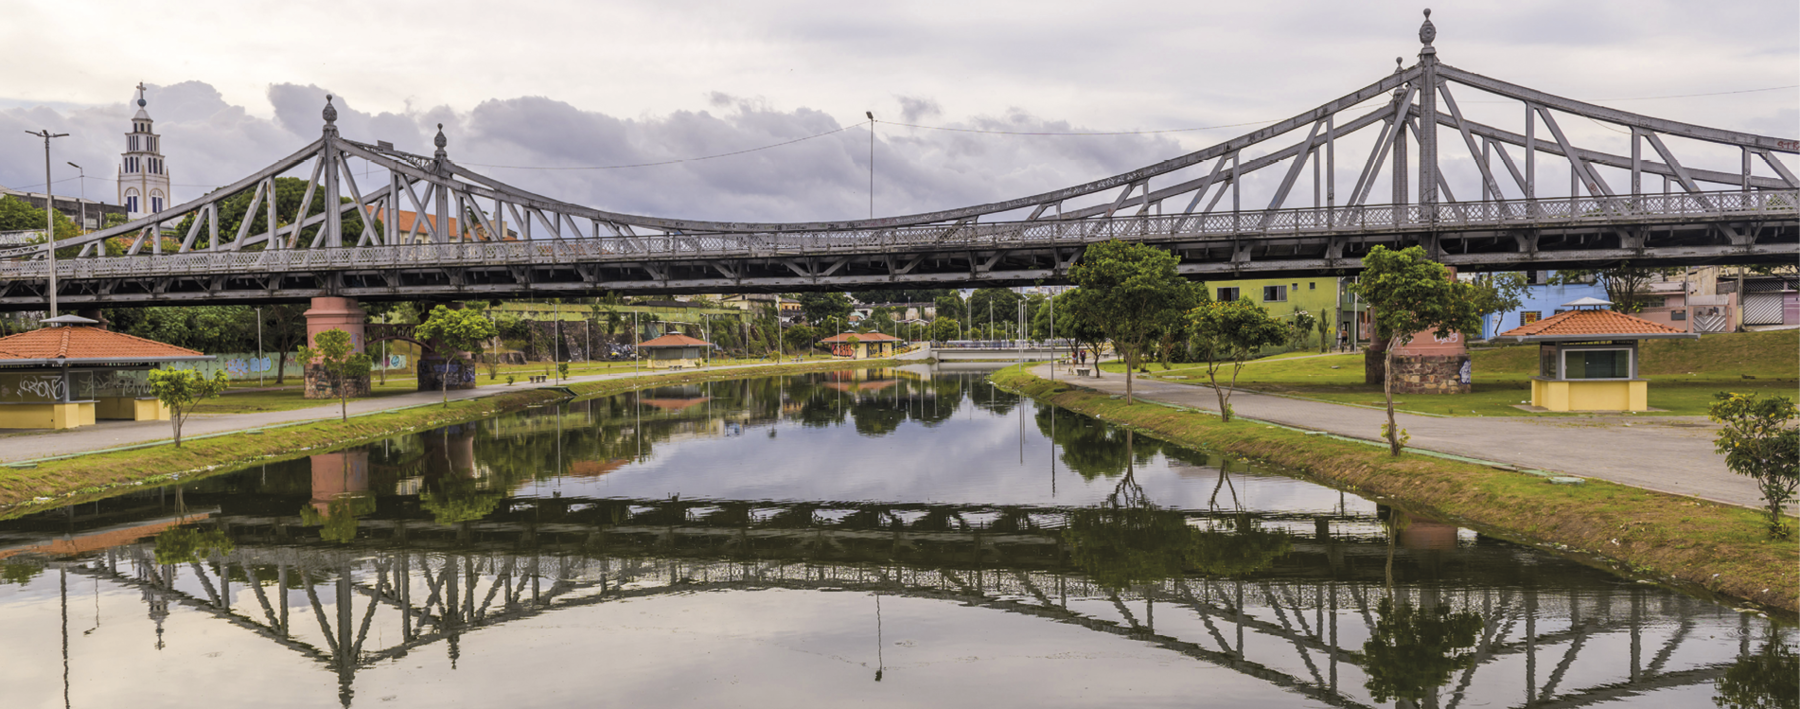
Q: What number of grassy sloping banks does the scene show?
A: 2